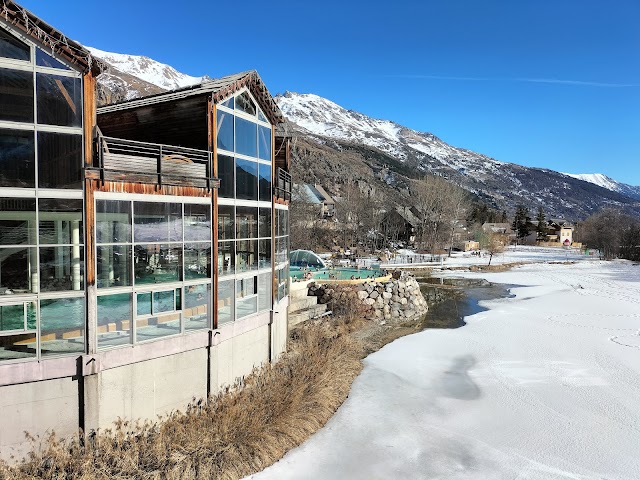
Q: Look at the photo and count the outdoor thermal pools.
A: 1